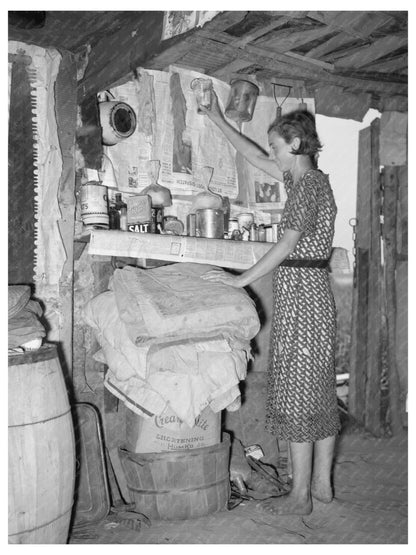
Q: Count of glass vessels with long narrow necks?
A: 2